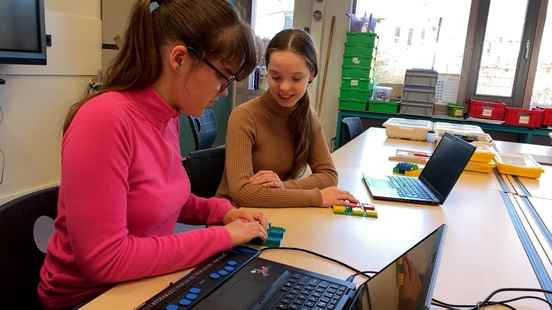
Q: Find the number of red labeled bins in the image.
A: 2